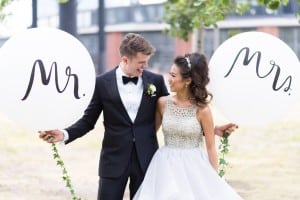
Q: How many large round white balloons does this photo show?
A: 2